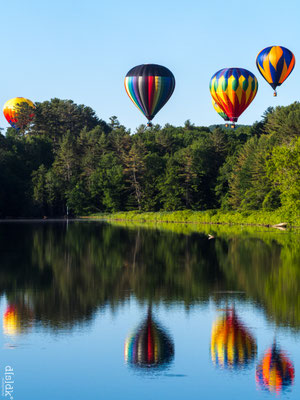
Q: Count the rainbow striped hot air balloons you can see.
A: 1